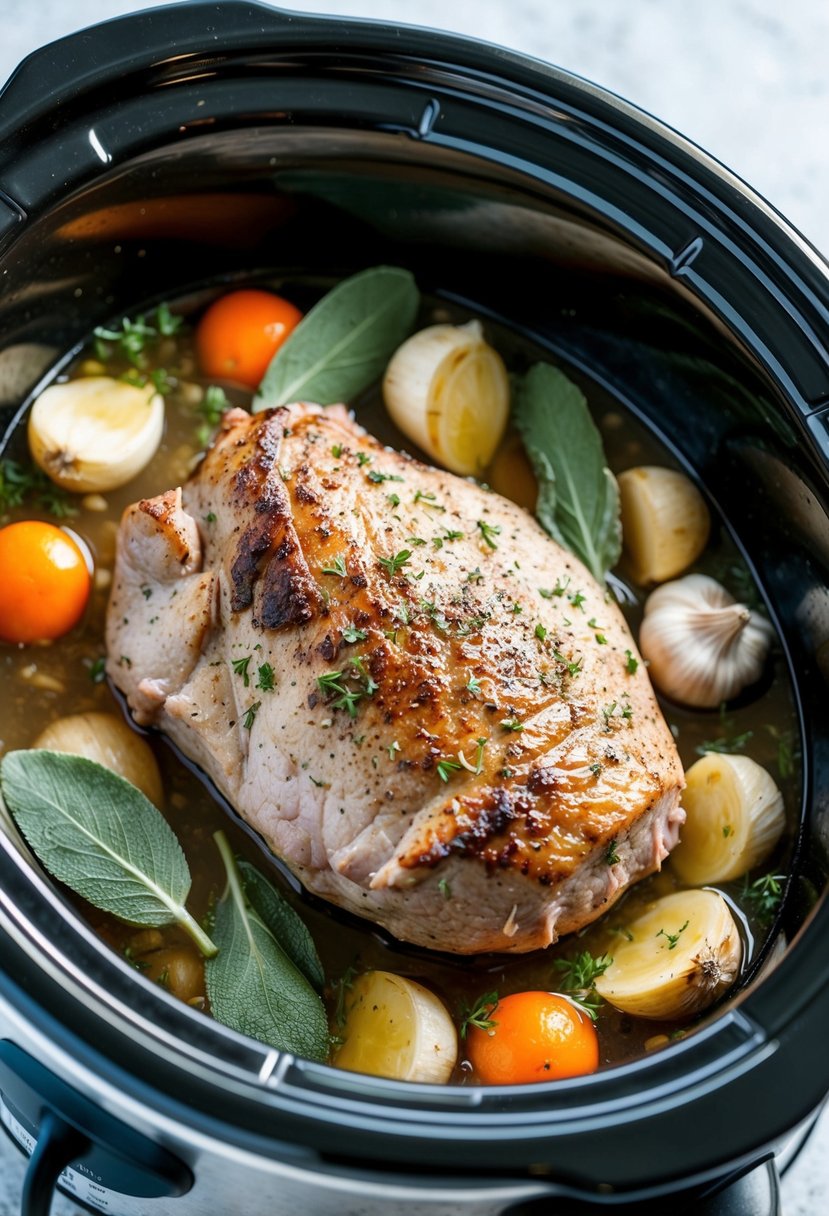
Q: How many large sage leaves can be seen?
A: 5